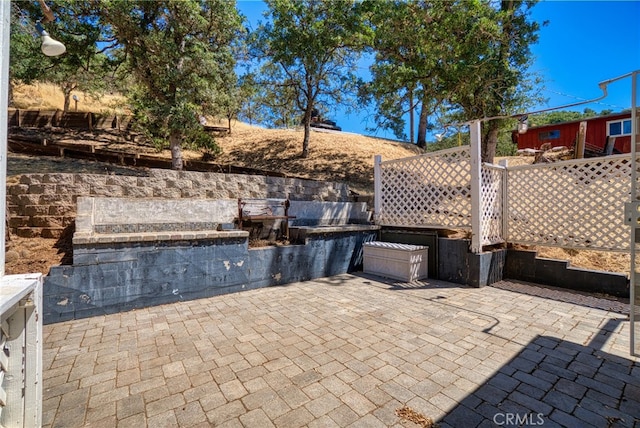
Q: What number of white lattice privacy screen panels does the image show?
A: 3